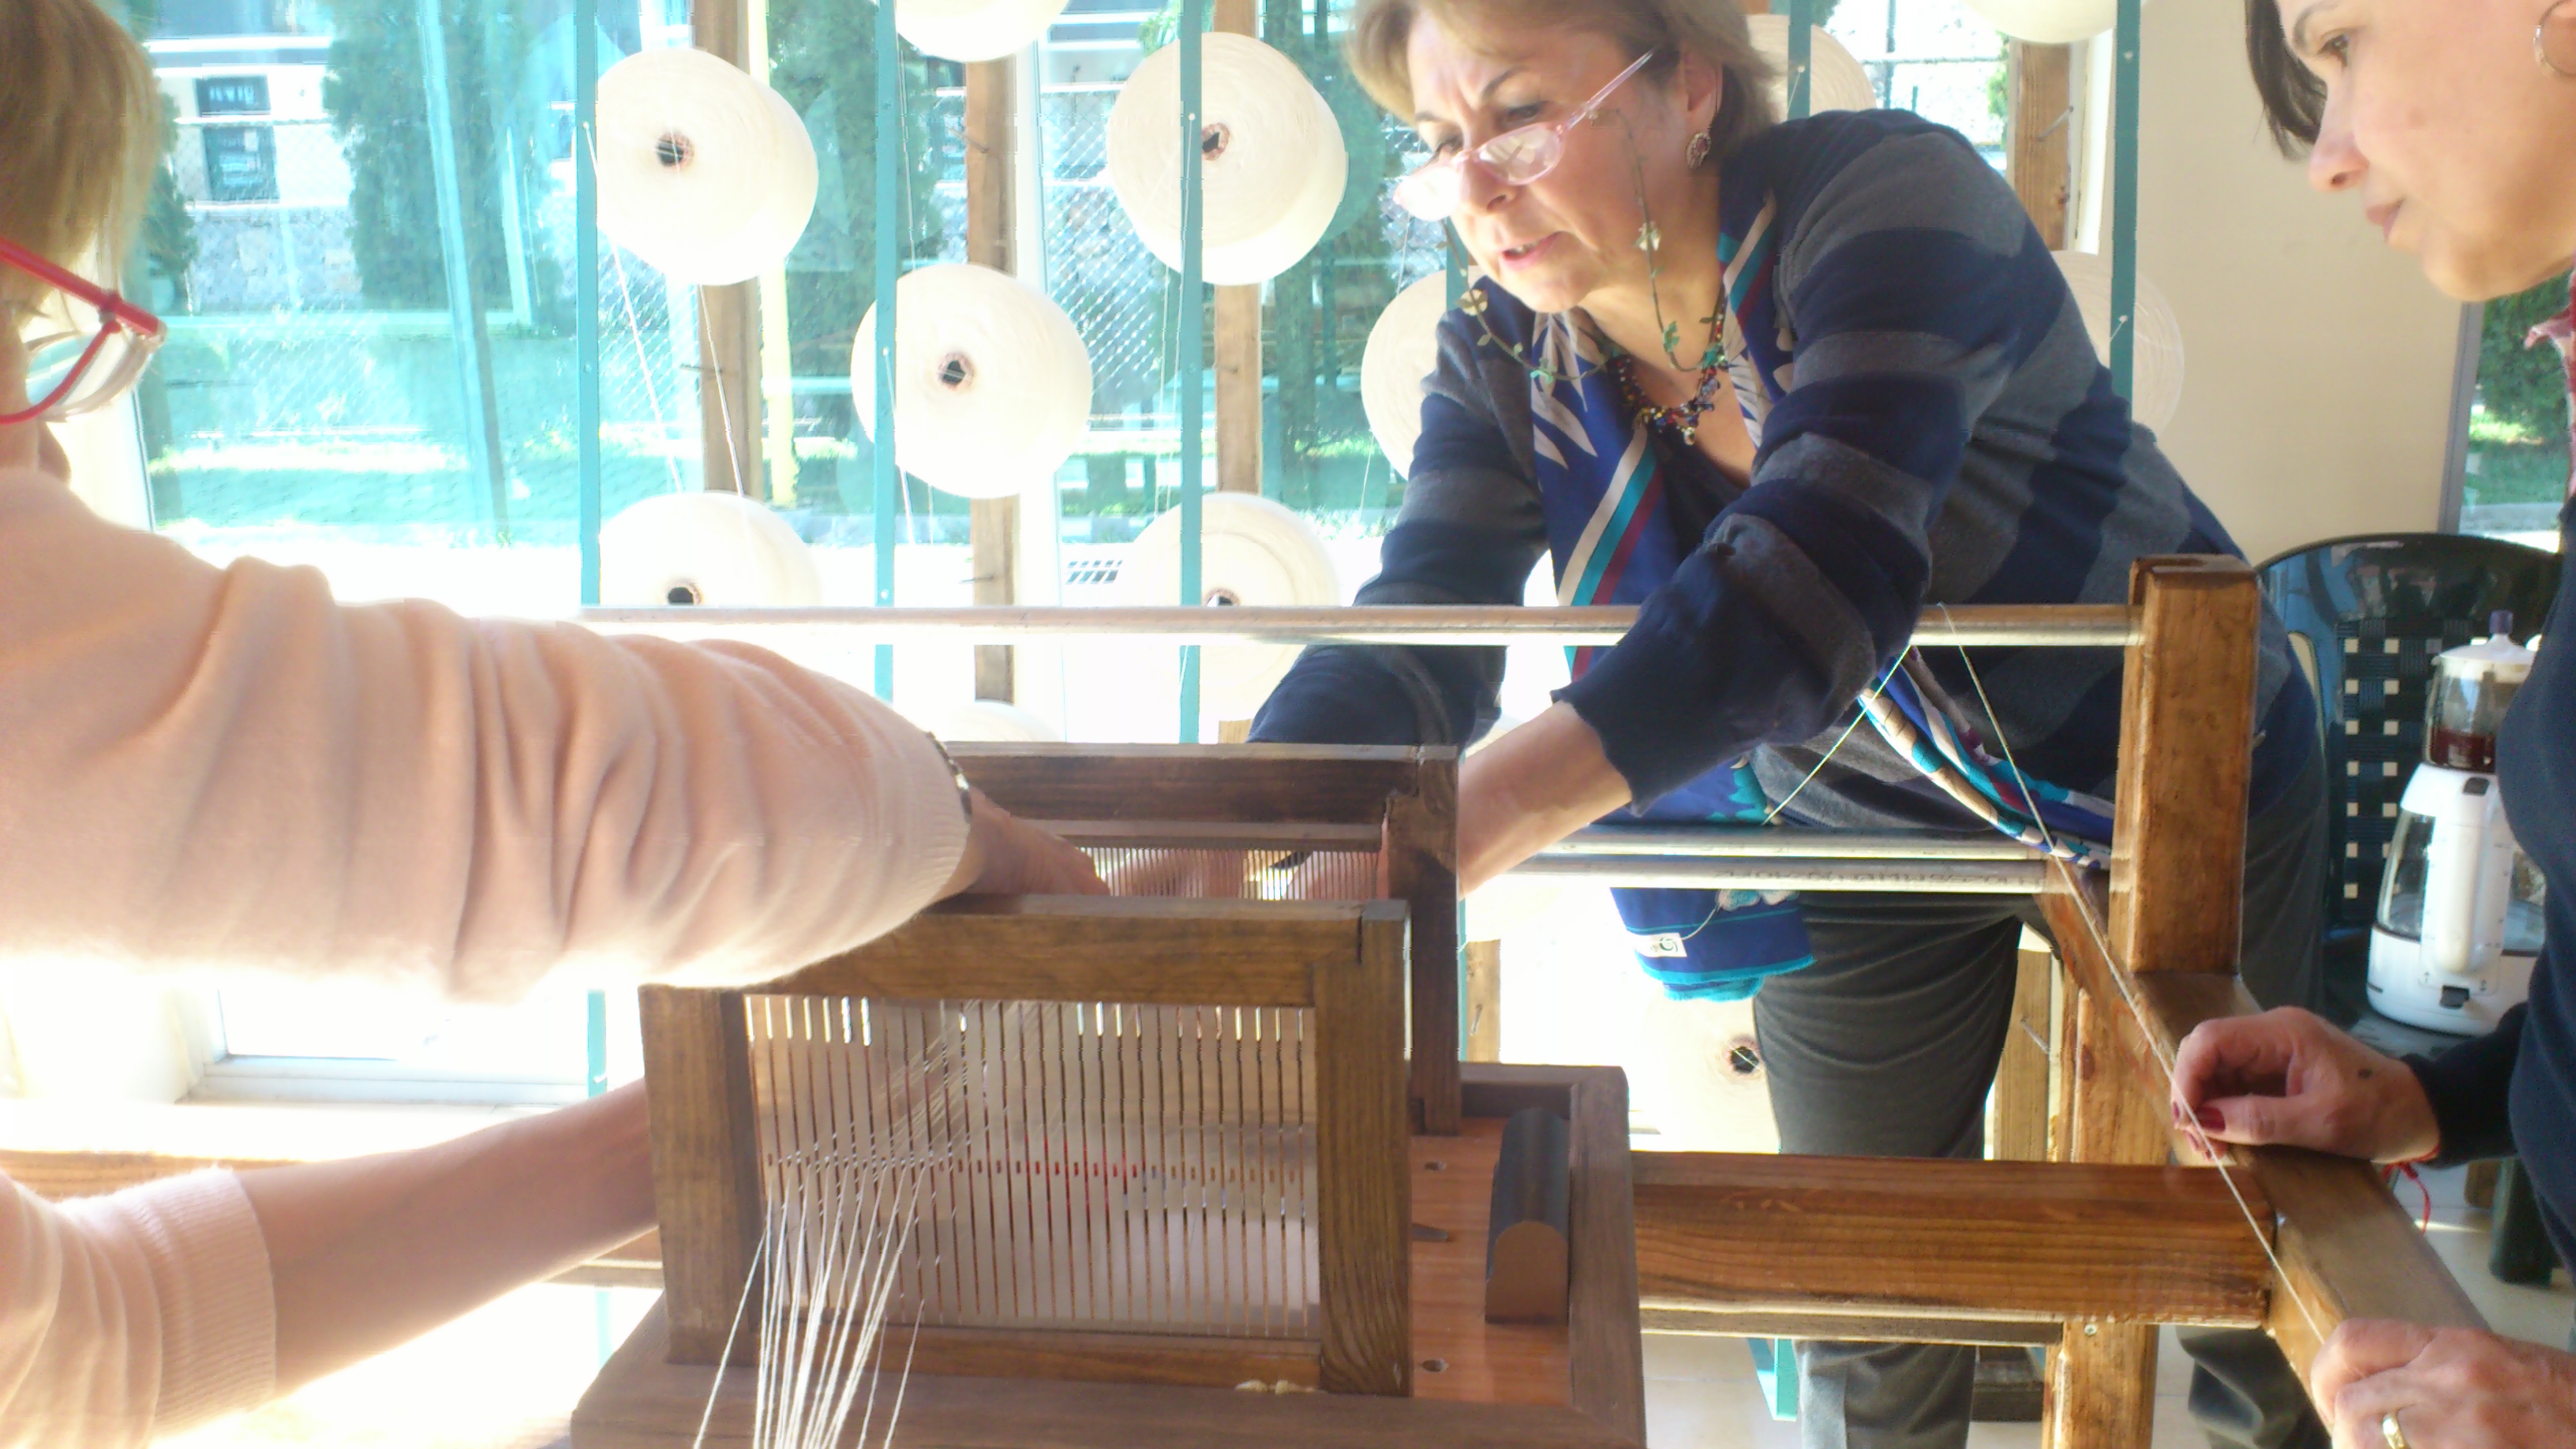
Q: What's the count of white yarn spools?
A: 12